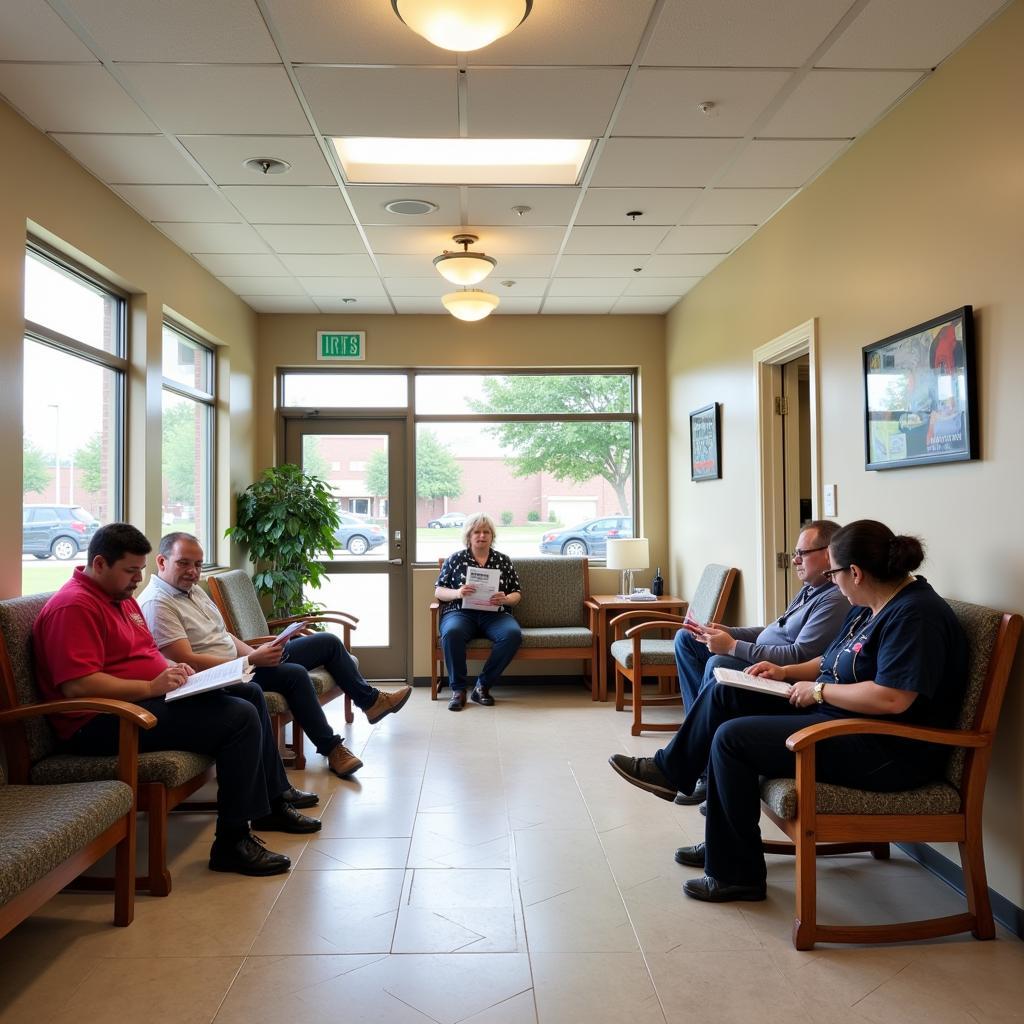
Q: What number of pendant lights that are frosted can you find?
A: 3